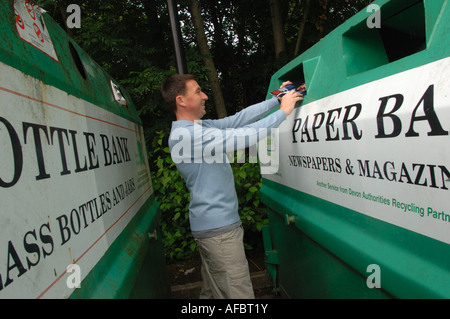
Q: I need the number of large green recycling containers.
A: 2